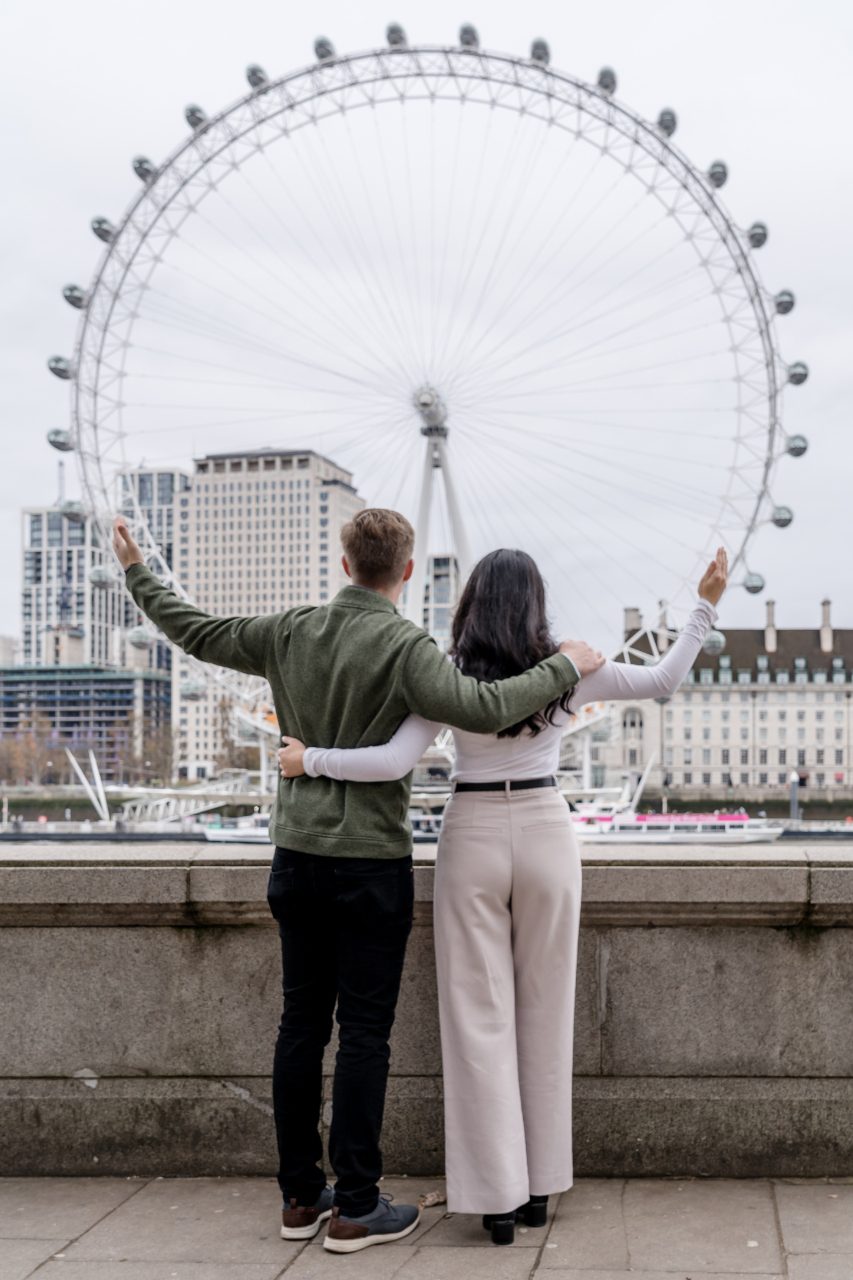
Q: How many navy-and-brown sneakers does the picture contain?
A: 2